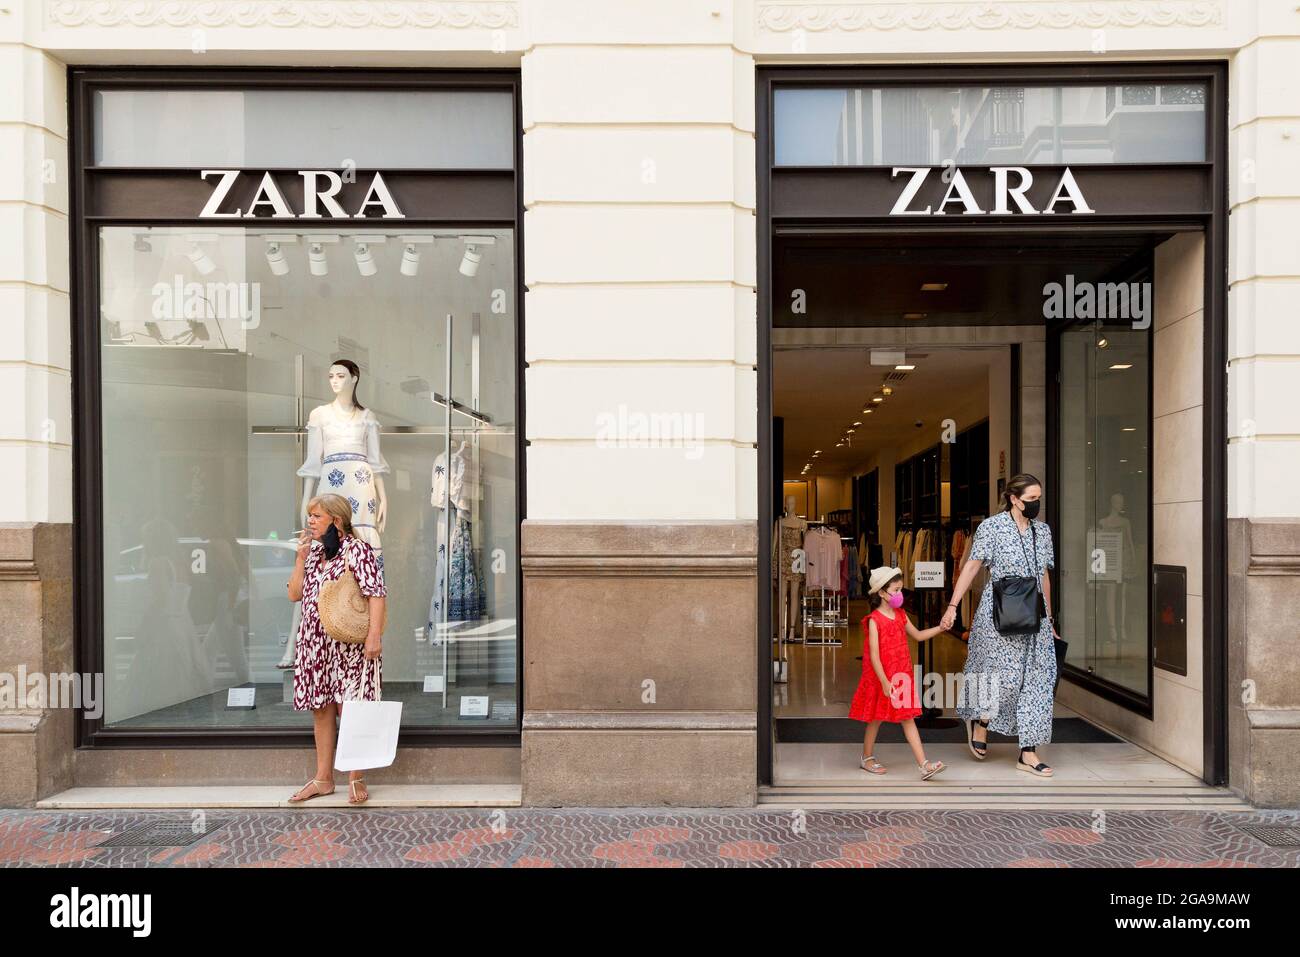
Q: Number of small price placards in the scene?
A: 3